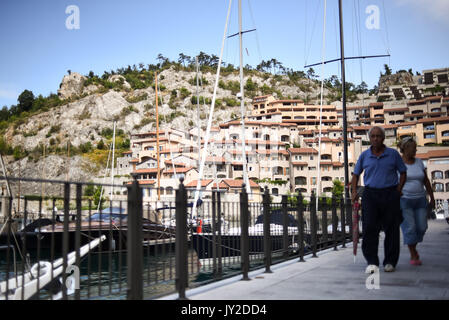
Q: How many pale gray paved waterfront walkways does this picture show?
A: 1